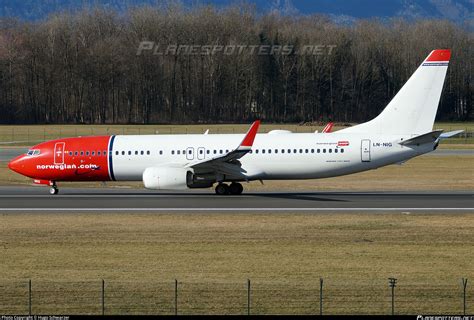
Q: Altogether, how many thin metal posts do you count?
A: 7